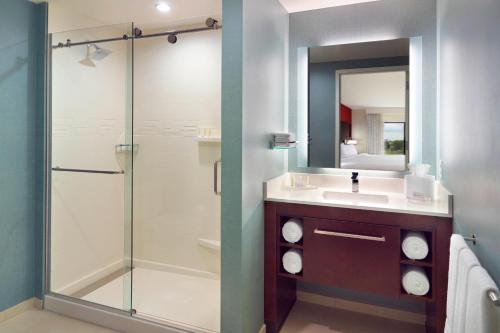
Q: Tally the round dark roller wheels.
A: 3